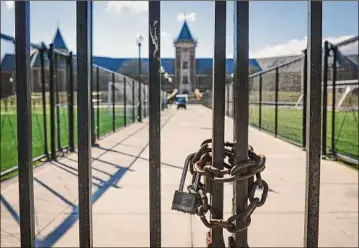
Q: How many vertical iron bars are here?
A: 6